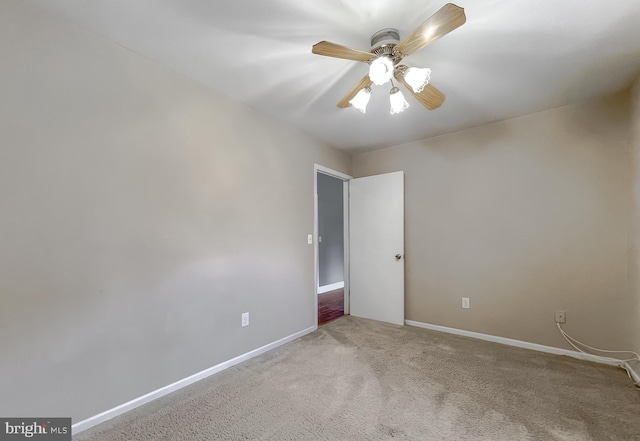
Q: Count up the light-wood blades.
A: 4